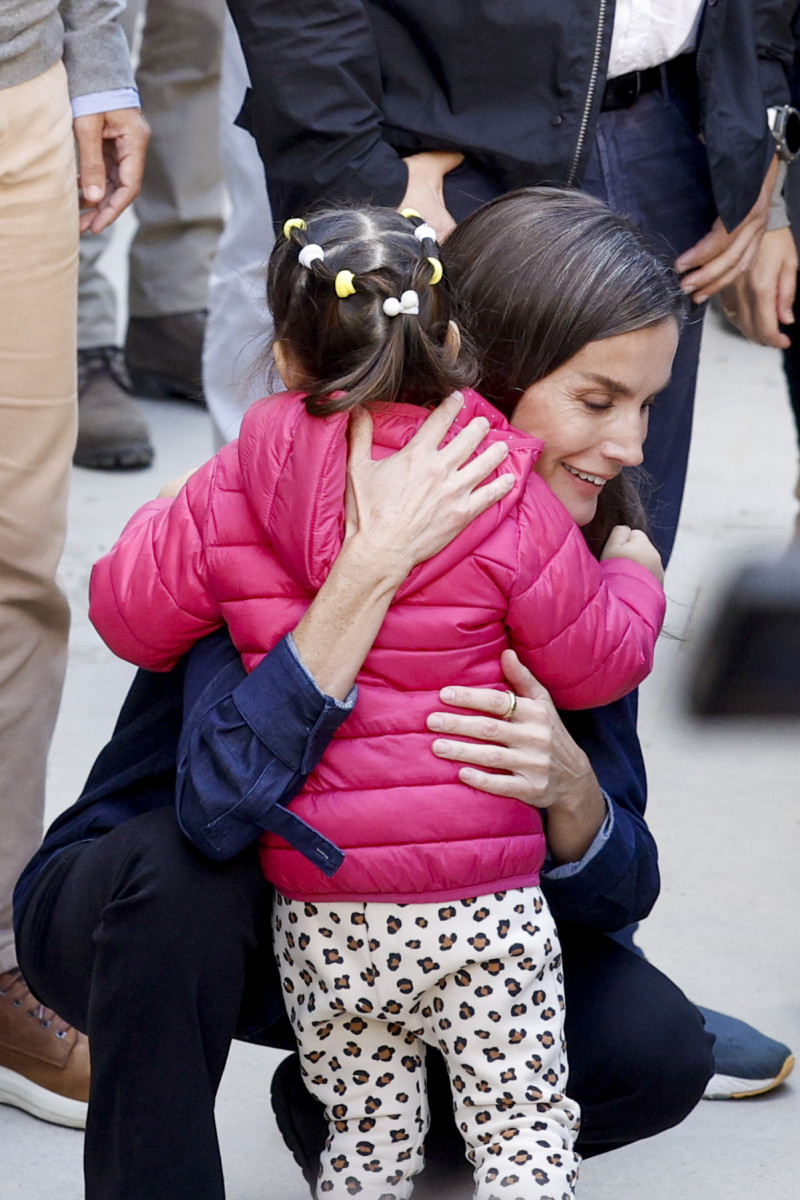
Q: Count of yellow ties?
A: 4